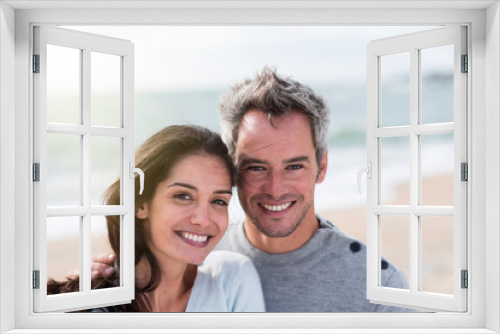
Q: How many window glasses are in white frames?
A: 12